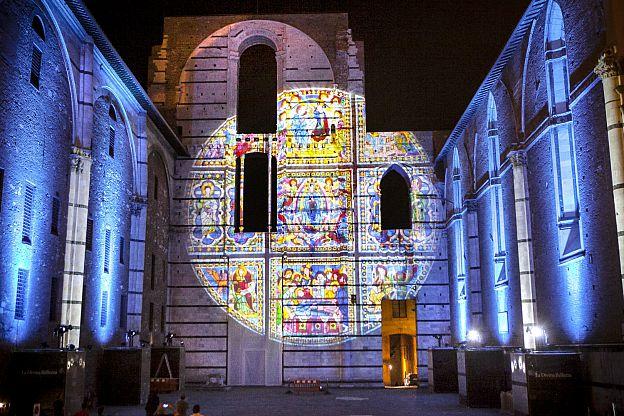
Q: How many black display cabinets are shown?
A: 6